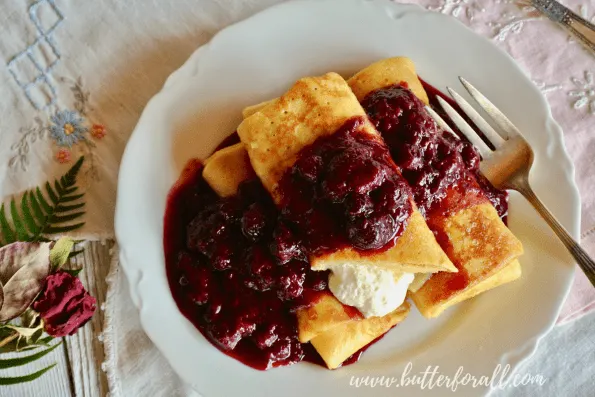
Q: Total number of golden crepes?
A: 3